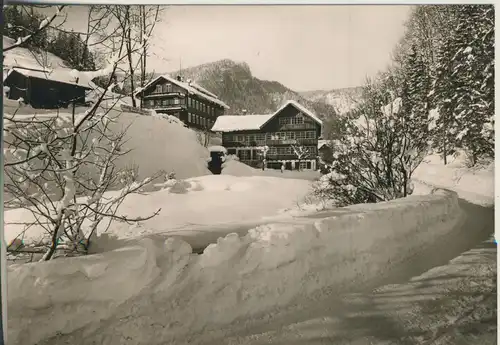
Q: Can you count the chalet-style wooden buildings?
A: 3